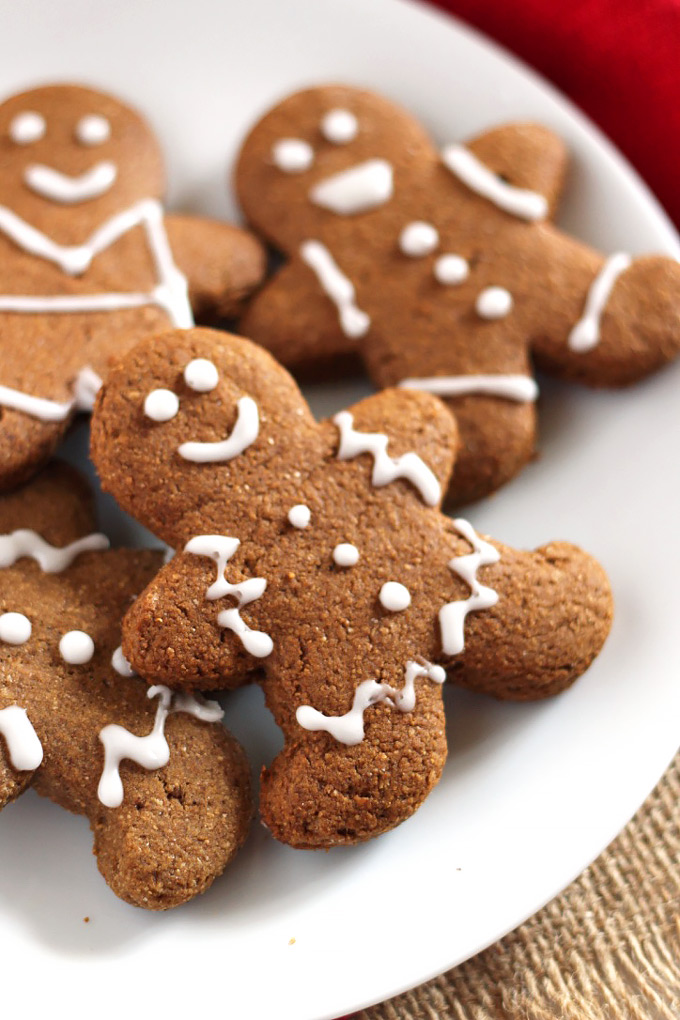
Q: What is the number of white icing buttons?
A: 9